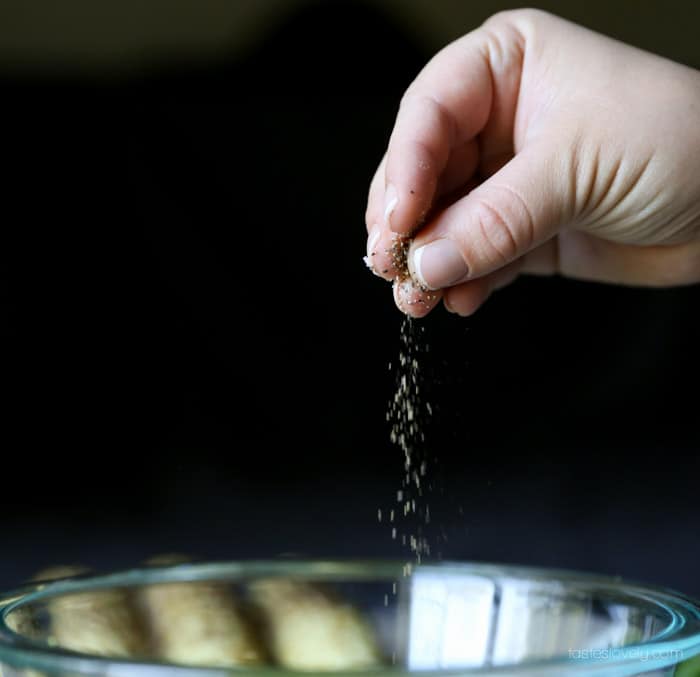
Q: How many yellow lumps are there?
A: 3